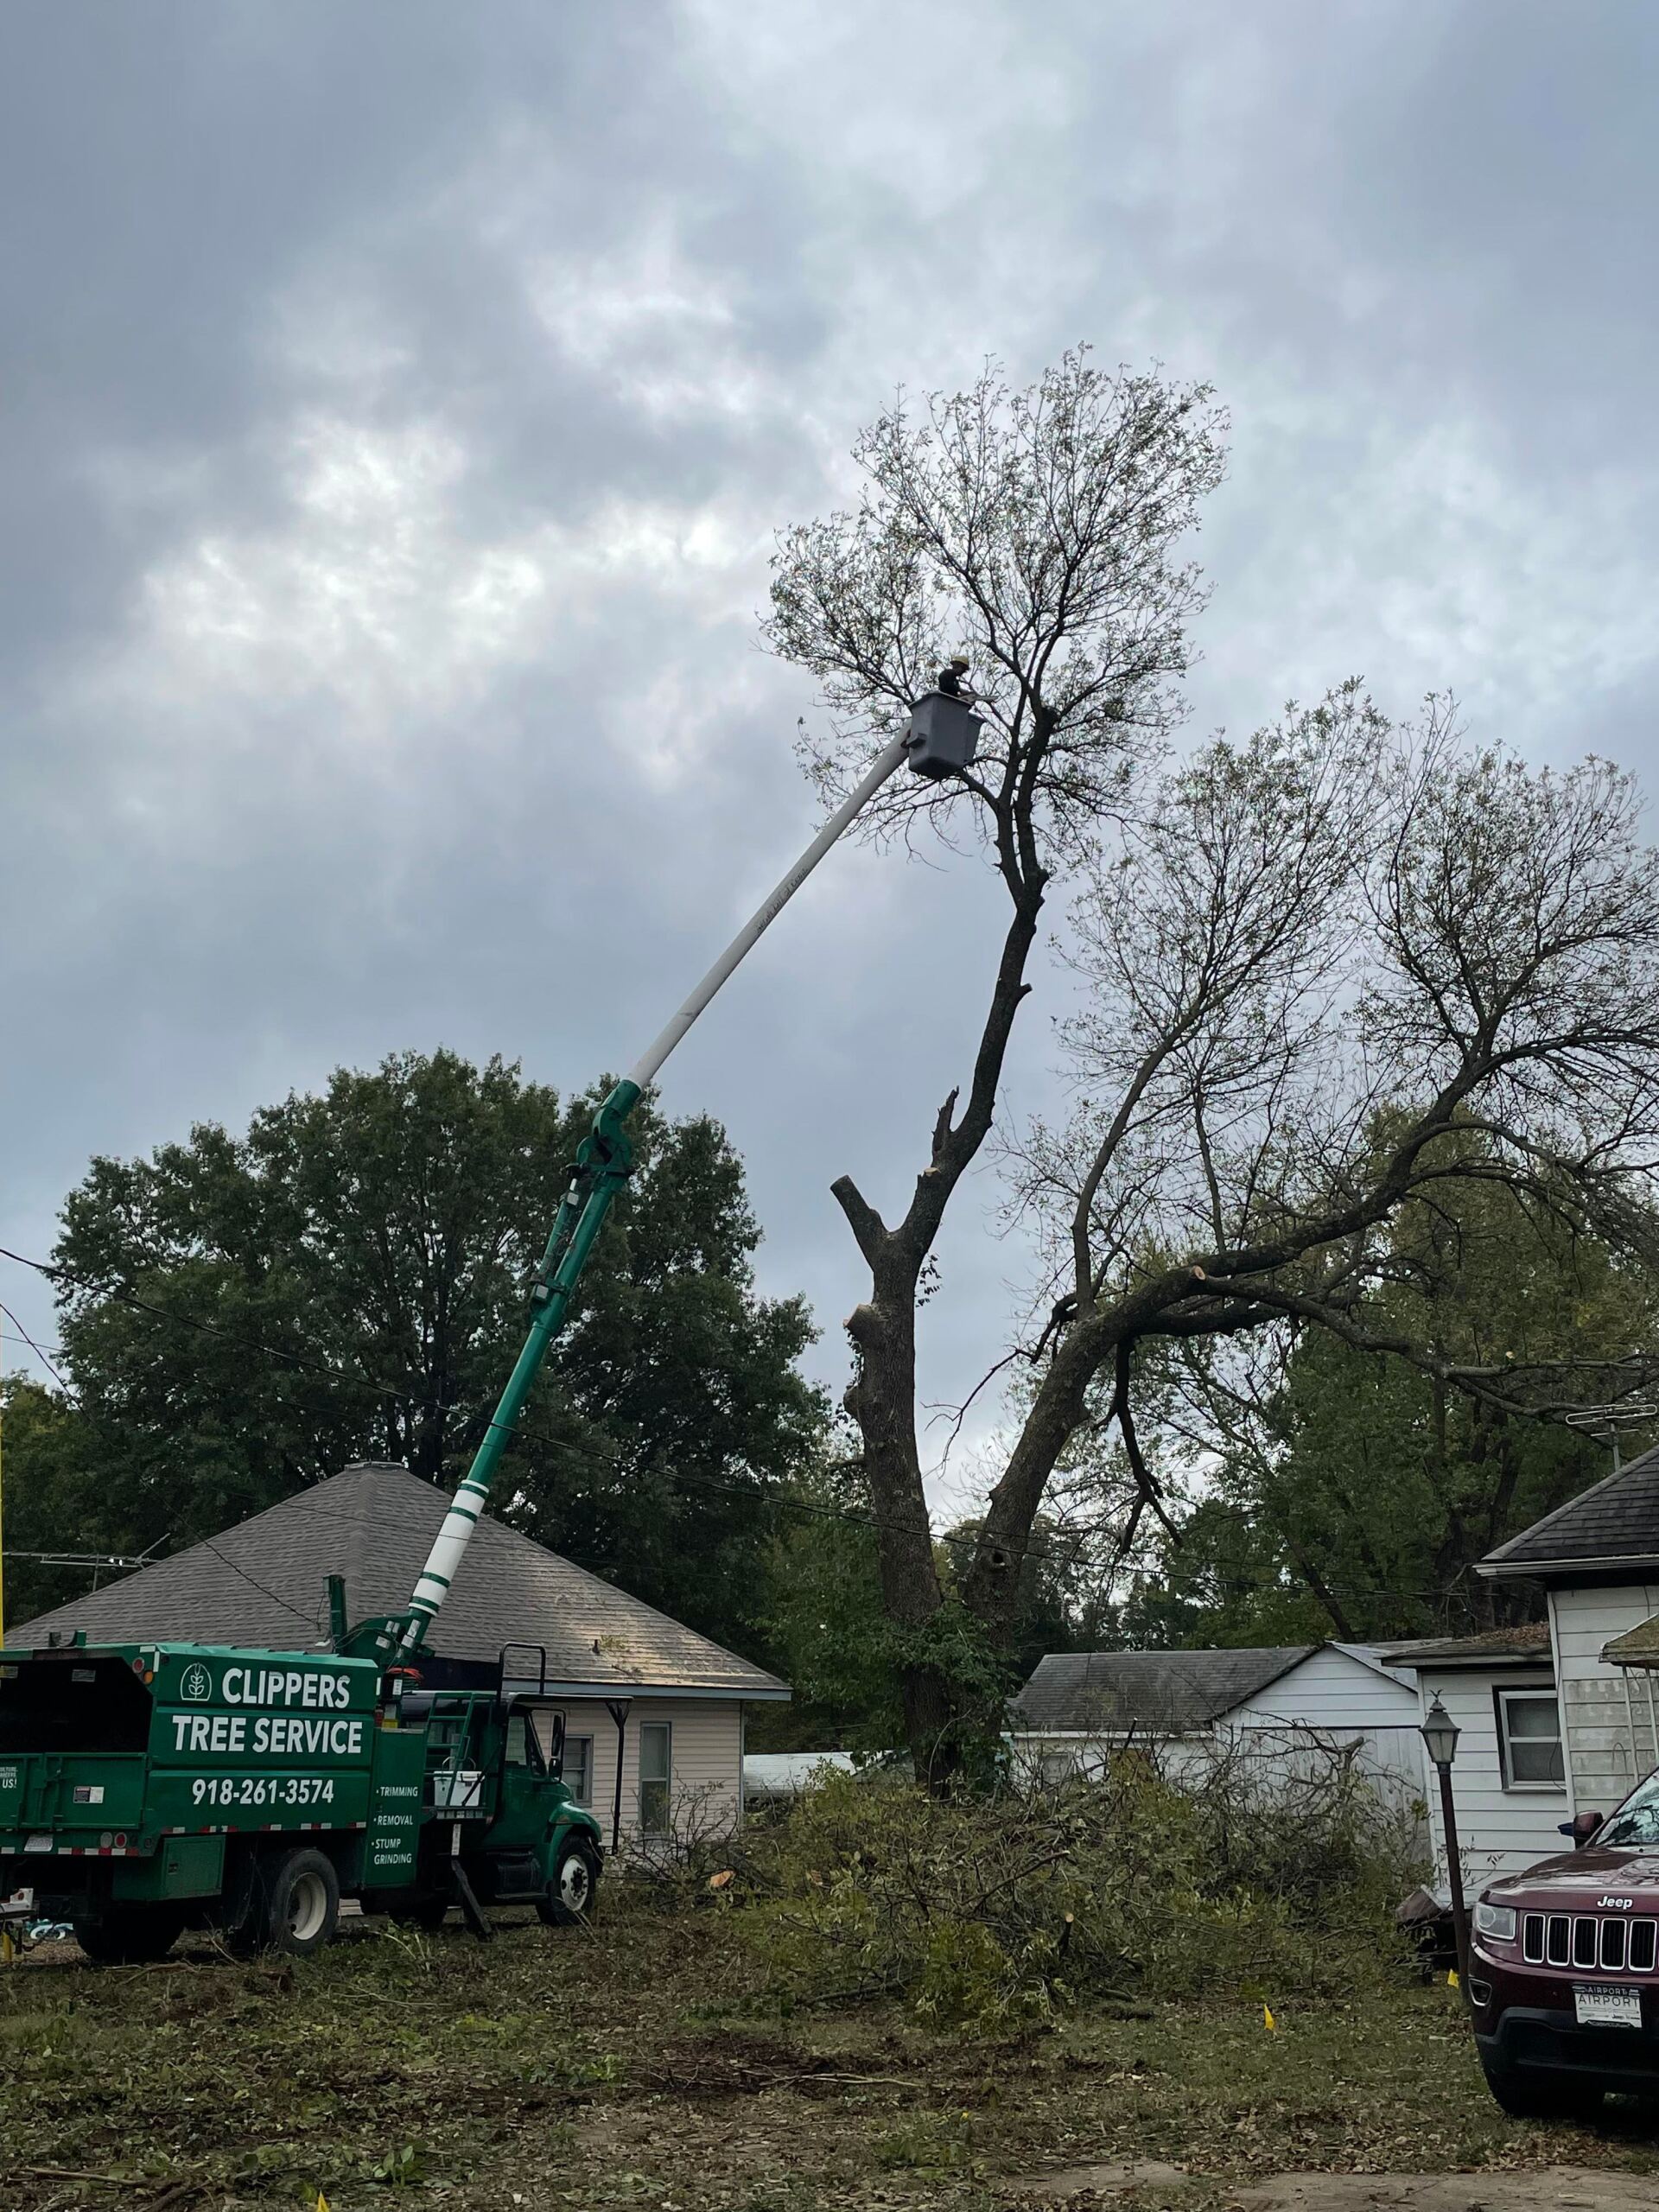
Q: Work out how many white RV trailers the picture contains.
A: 0